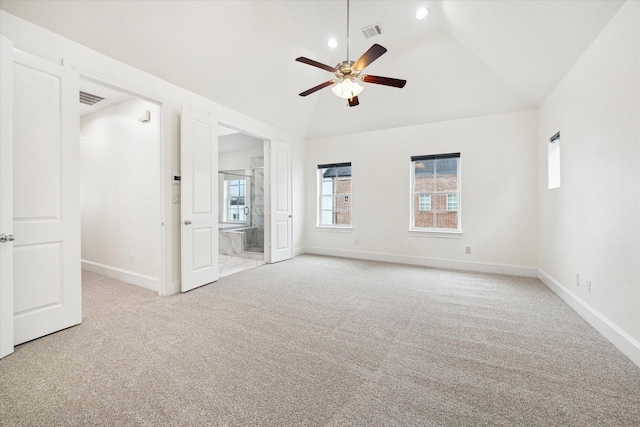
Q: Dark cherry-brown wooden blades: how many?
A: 5